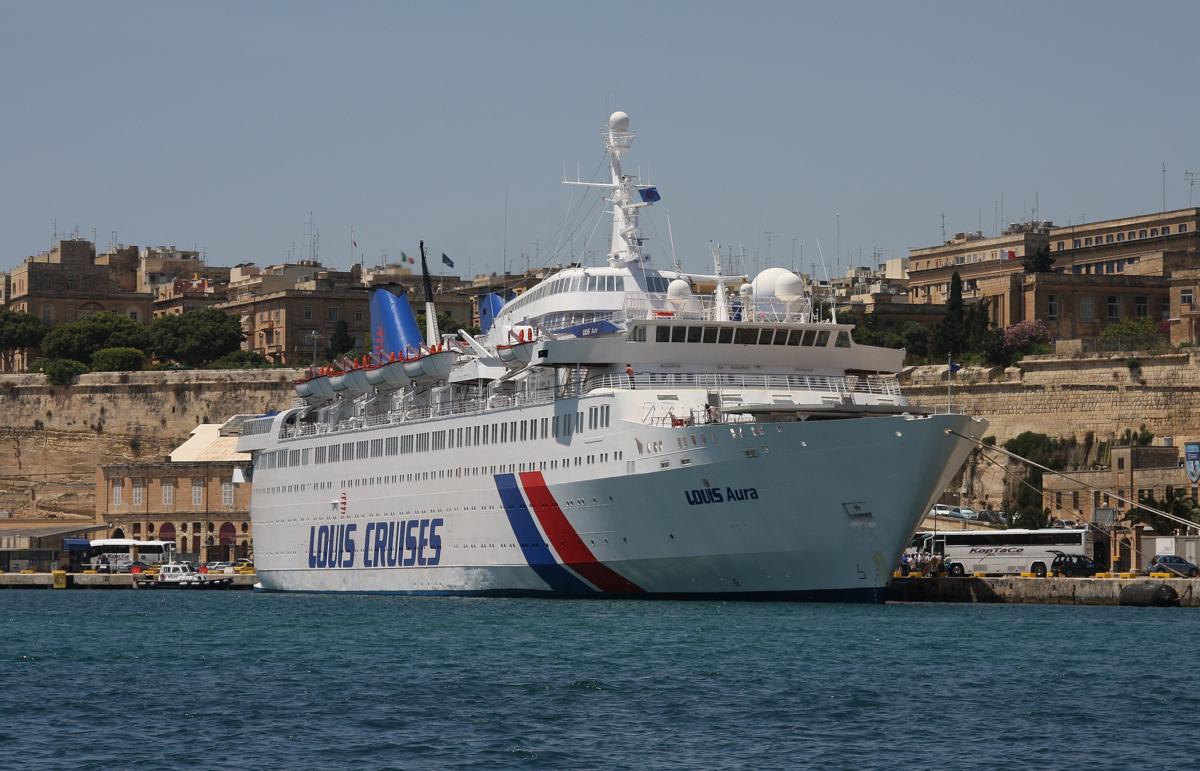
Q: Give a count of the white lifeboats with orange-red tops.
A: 5